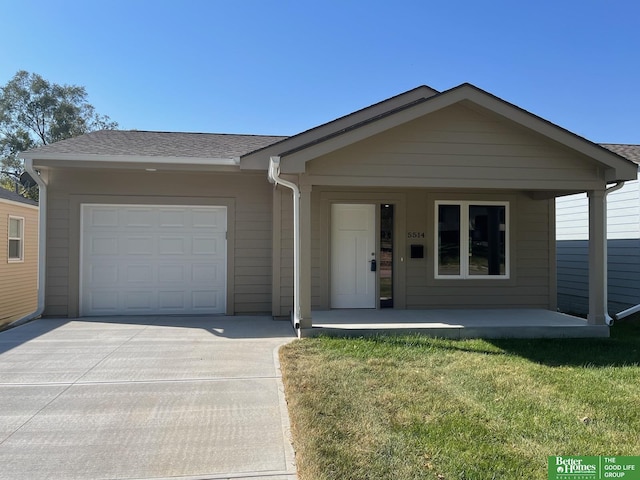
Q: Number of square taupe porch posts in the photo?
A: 2